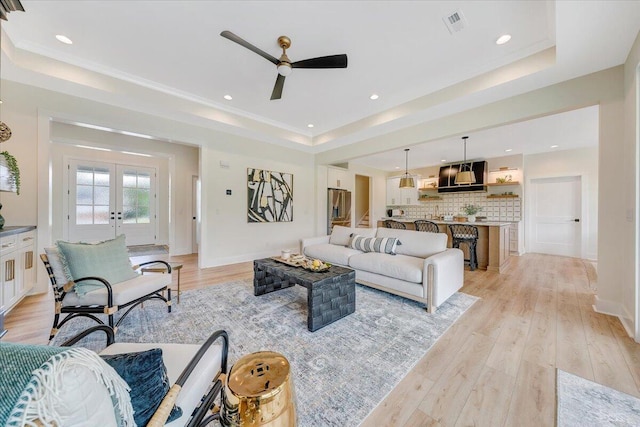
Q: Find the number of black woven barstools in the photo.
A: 3